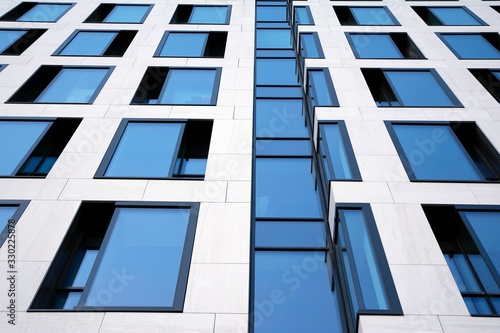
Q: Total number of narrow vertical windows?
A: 5